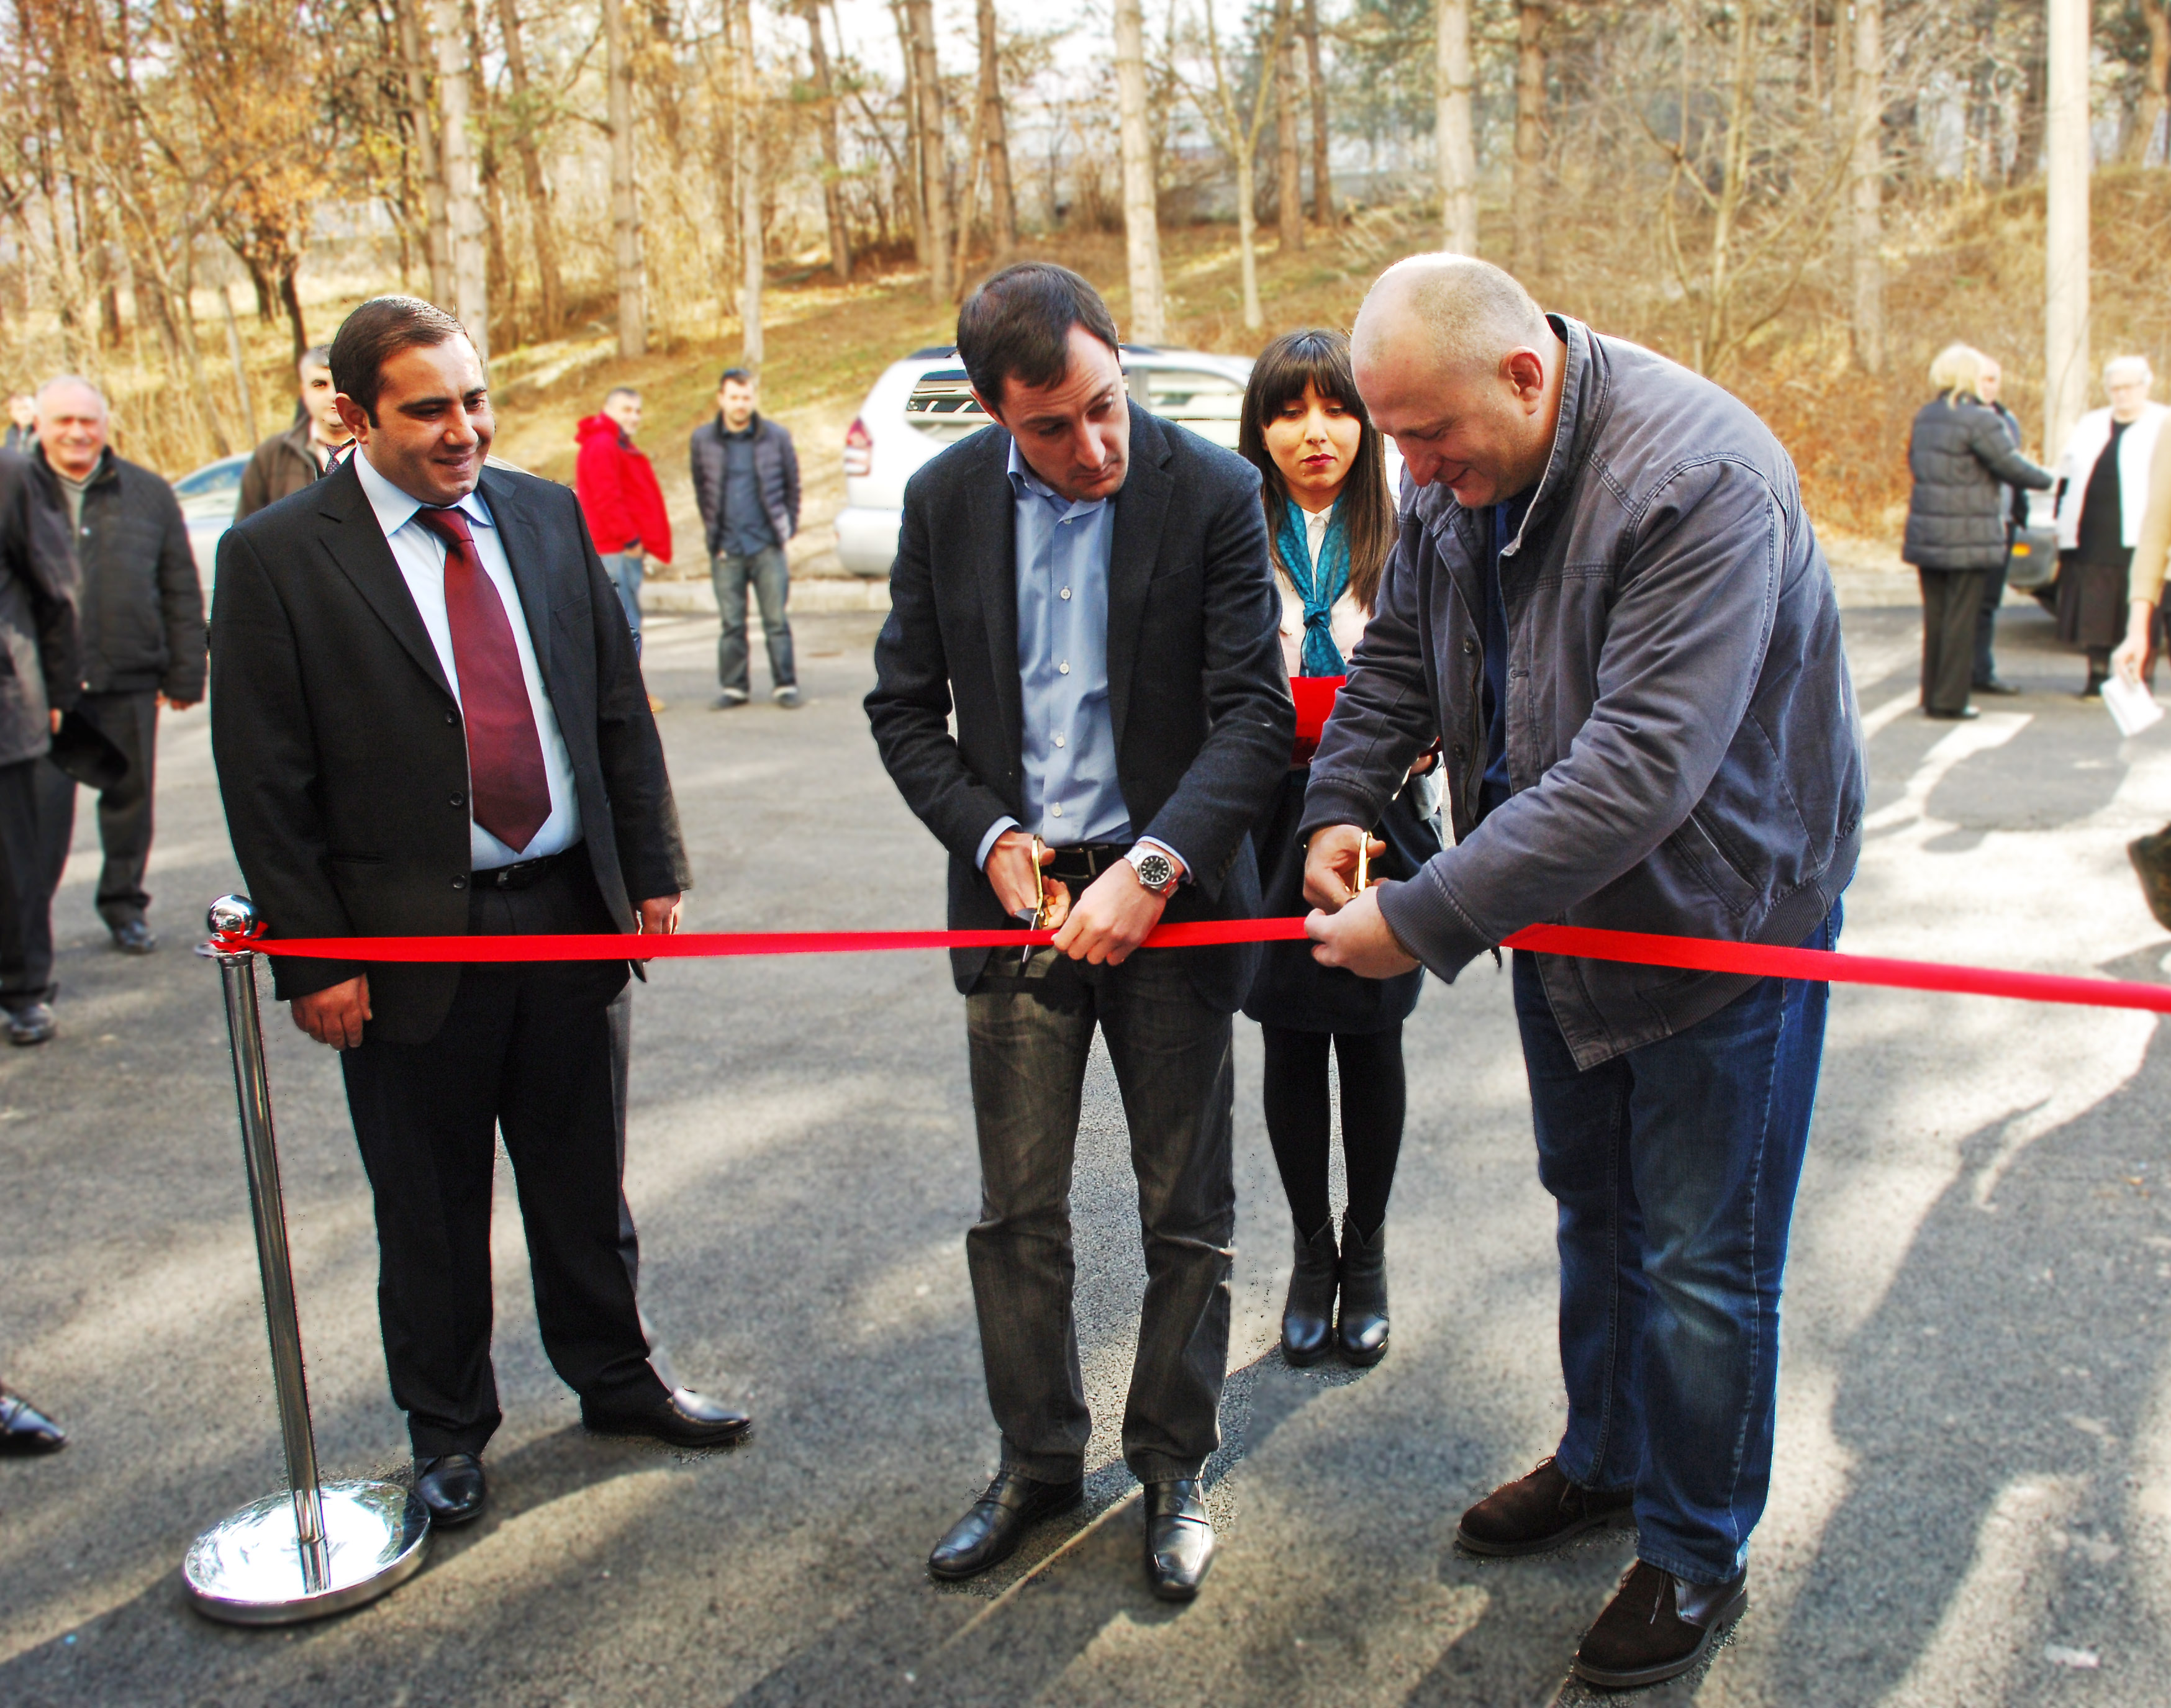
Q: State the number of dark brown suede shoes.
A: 2